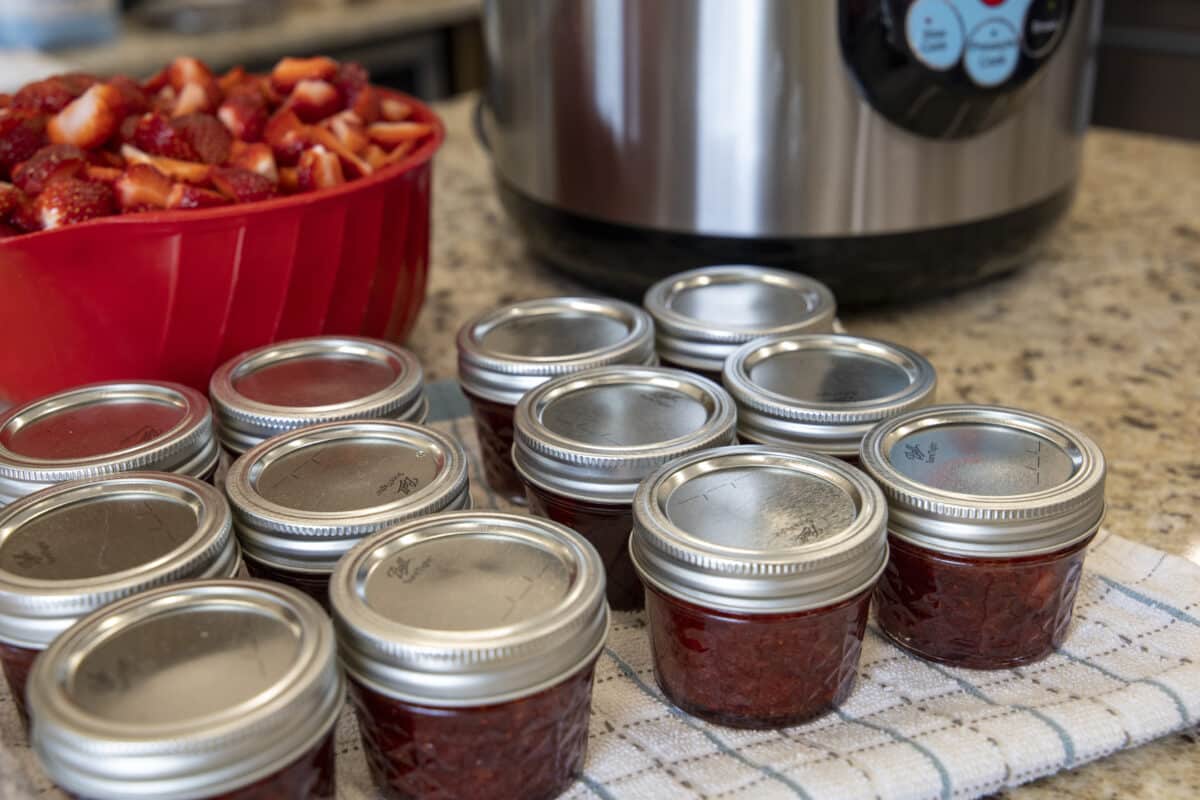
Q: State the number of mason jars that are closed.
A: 12